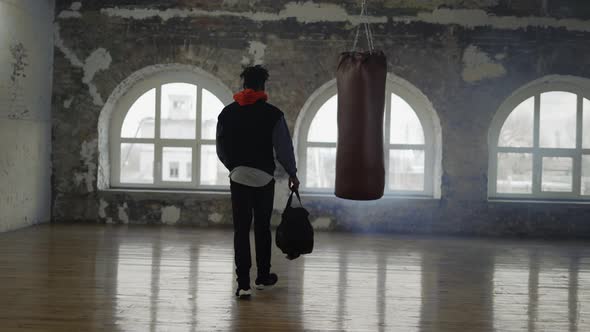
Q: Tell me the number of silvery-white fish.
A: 0